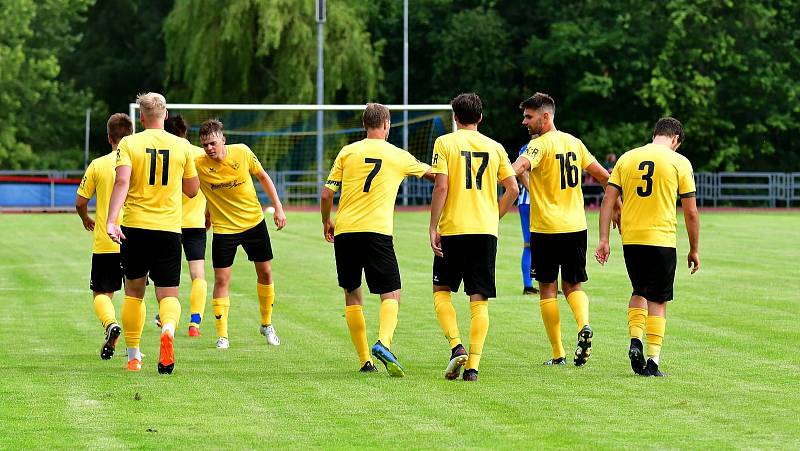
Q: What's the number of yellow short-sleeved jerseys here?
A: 8